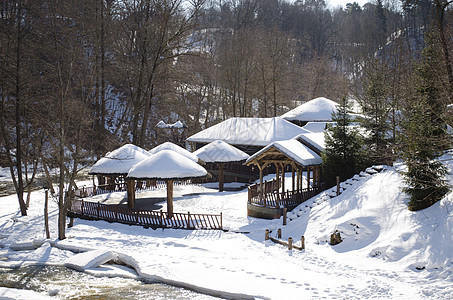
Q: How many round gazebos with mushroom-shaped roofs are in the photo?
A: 4